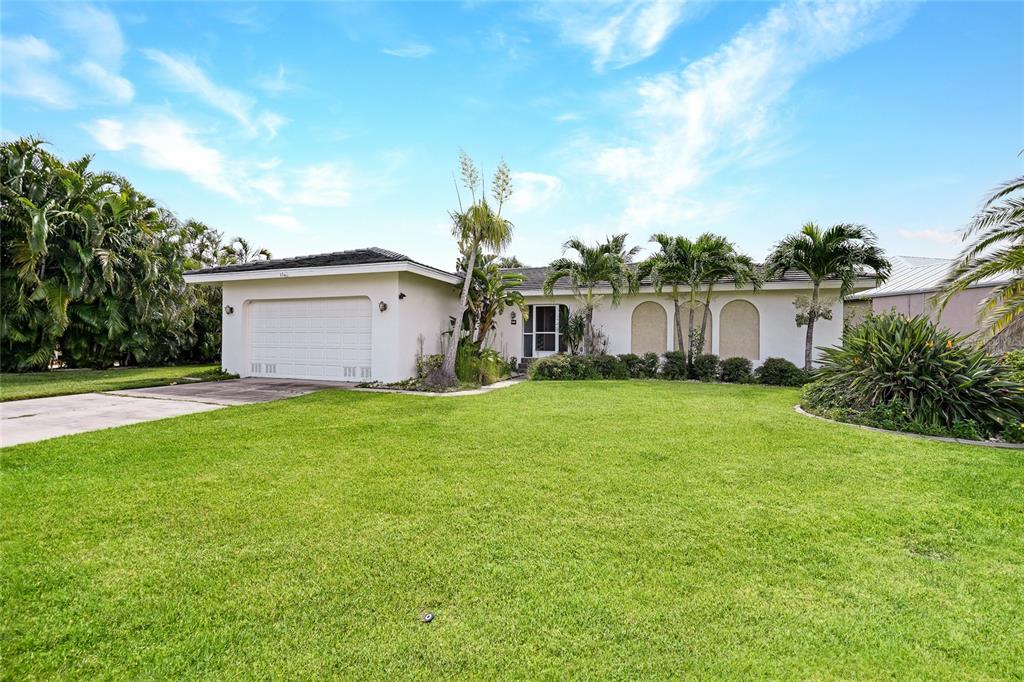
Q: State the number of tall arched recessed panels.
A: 3